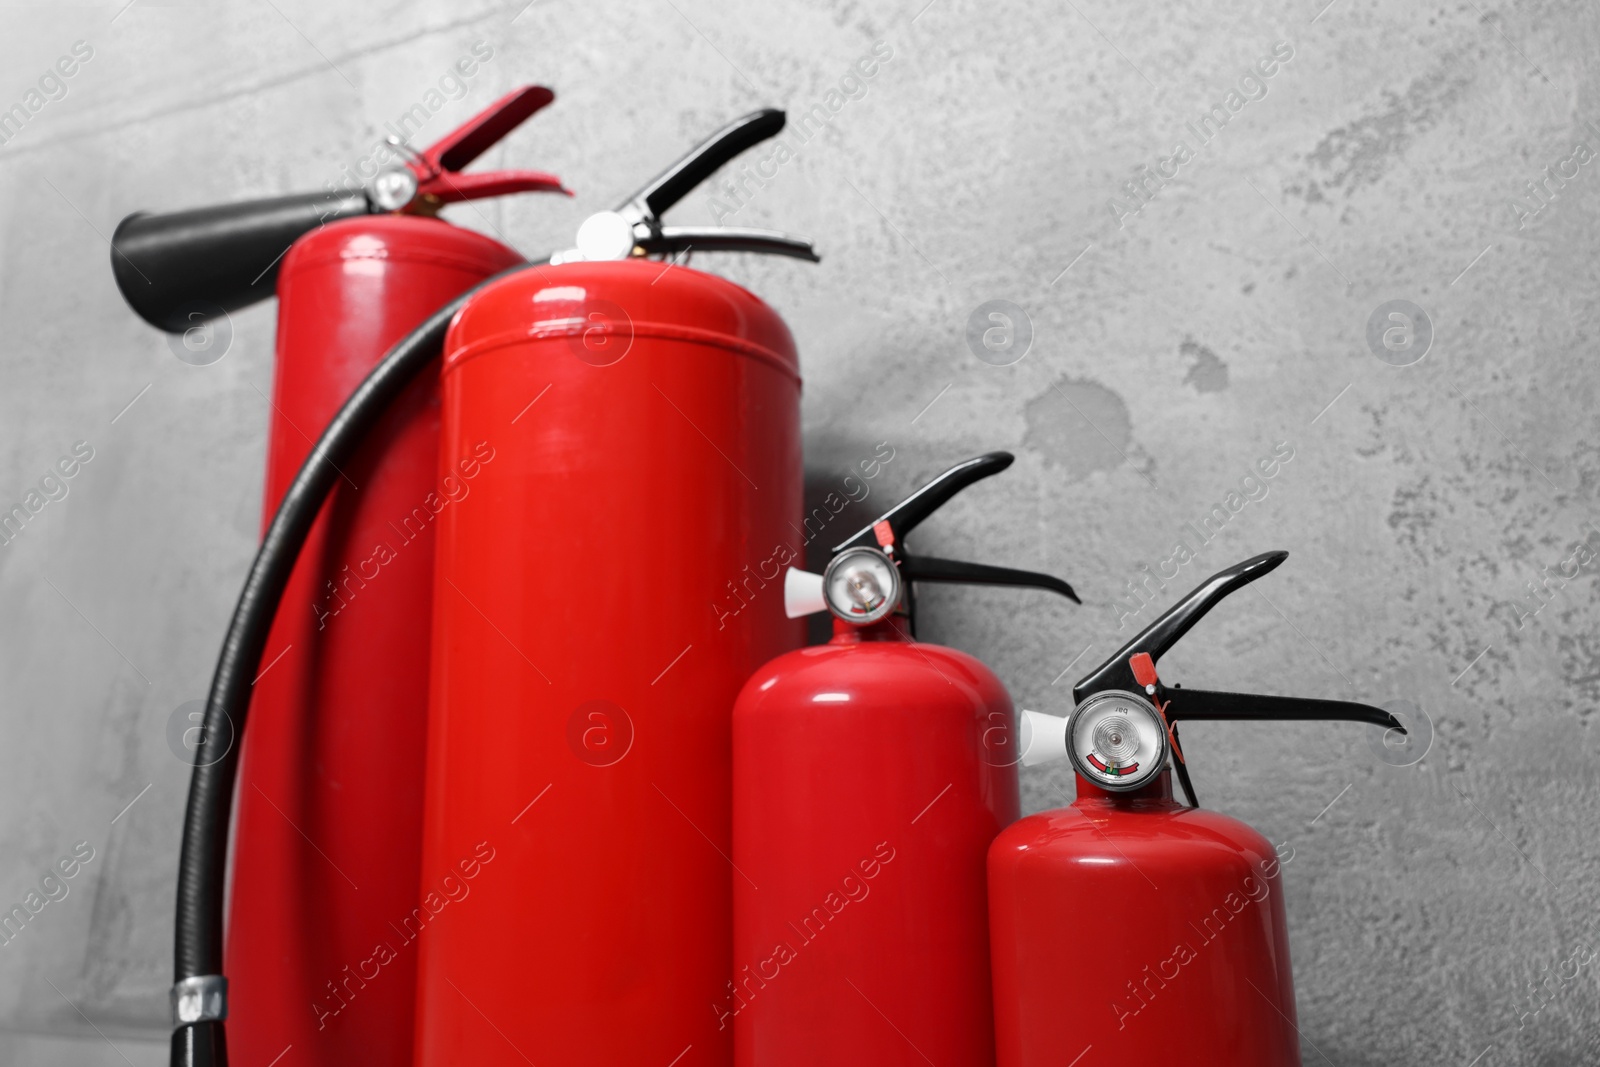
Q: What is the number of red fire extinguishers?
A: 4